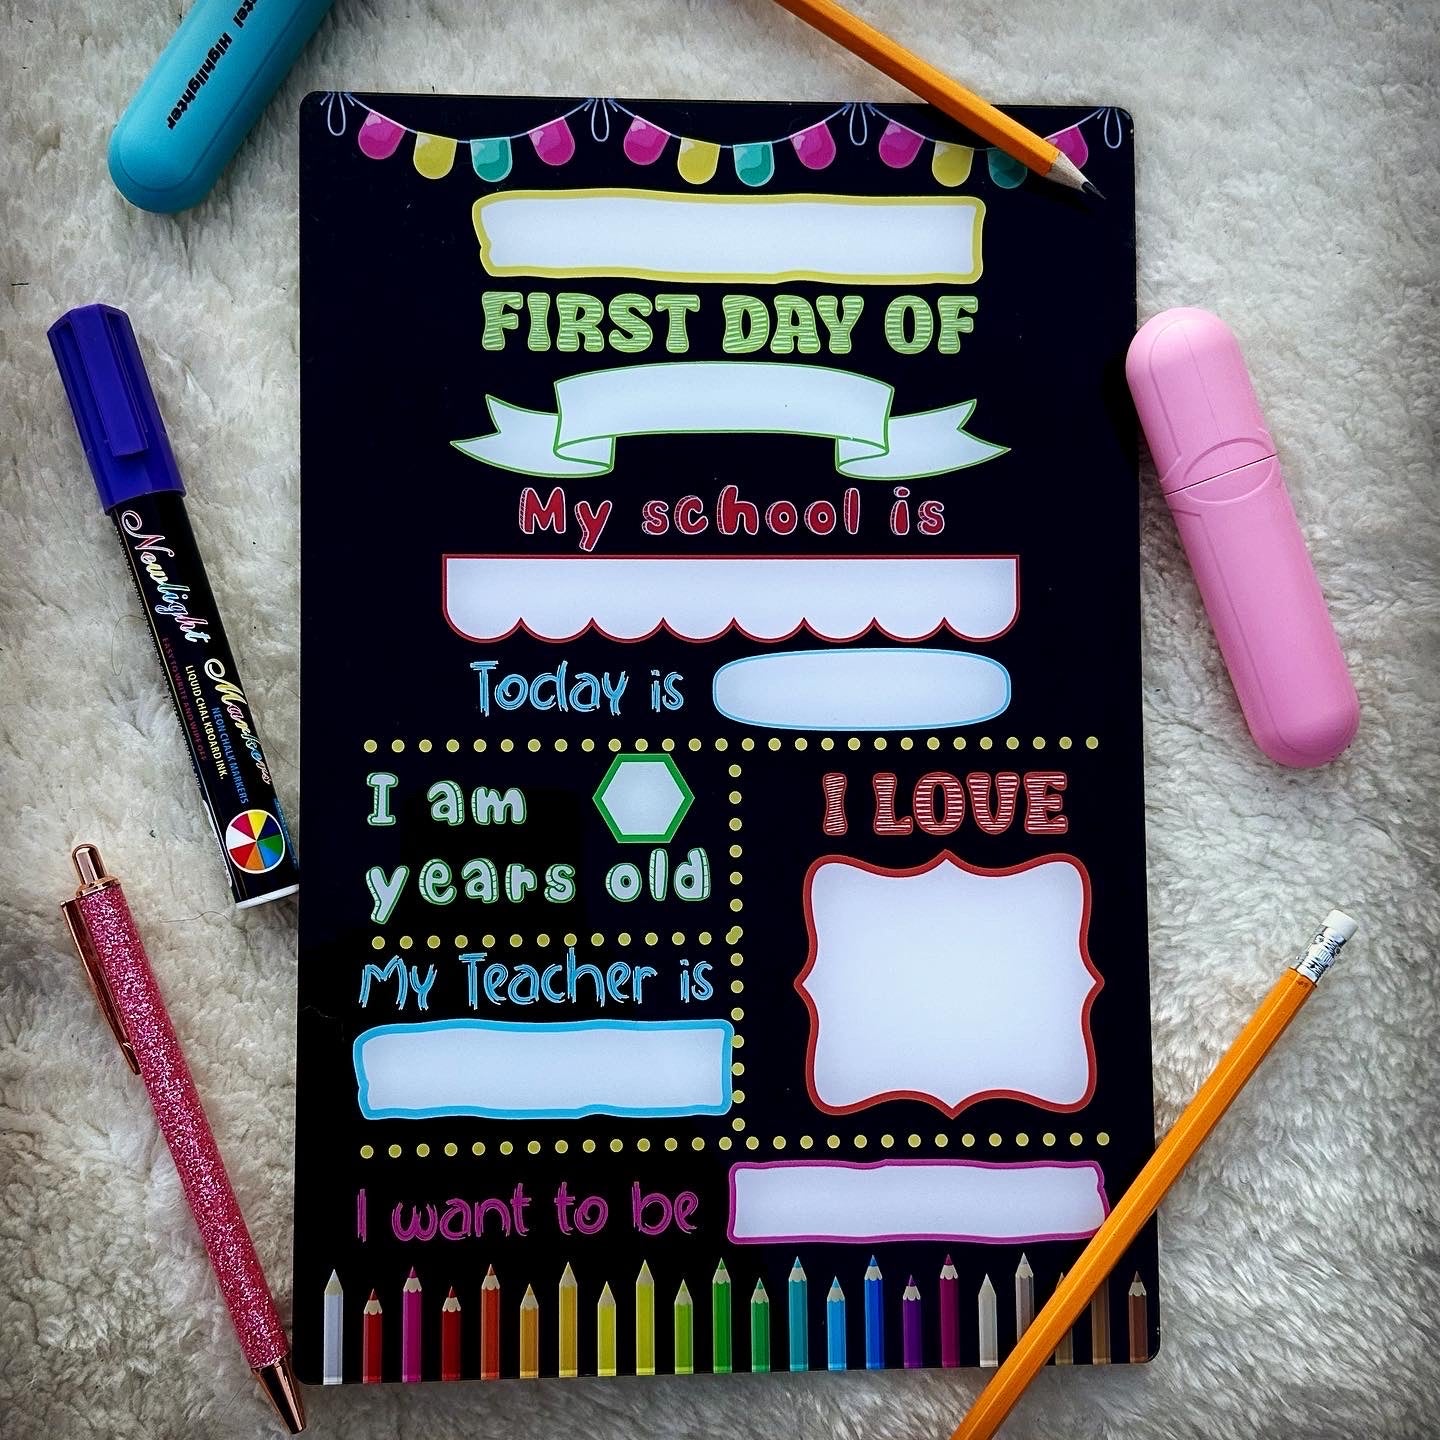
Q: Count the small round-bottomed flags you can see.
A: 12